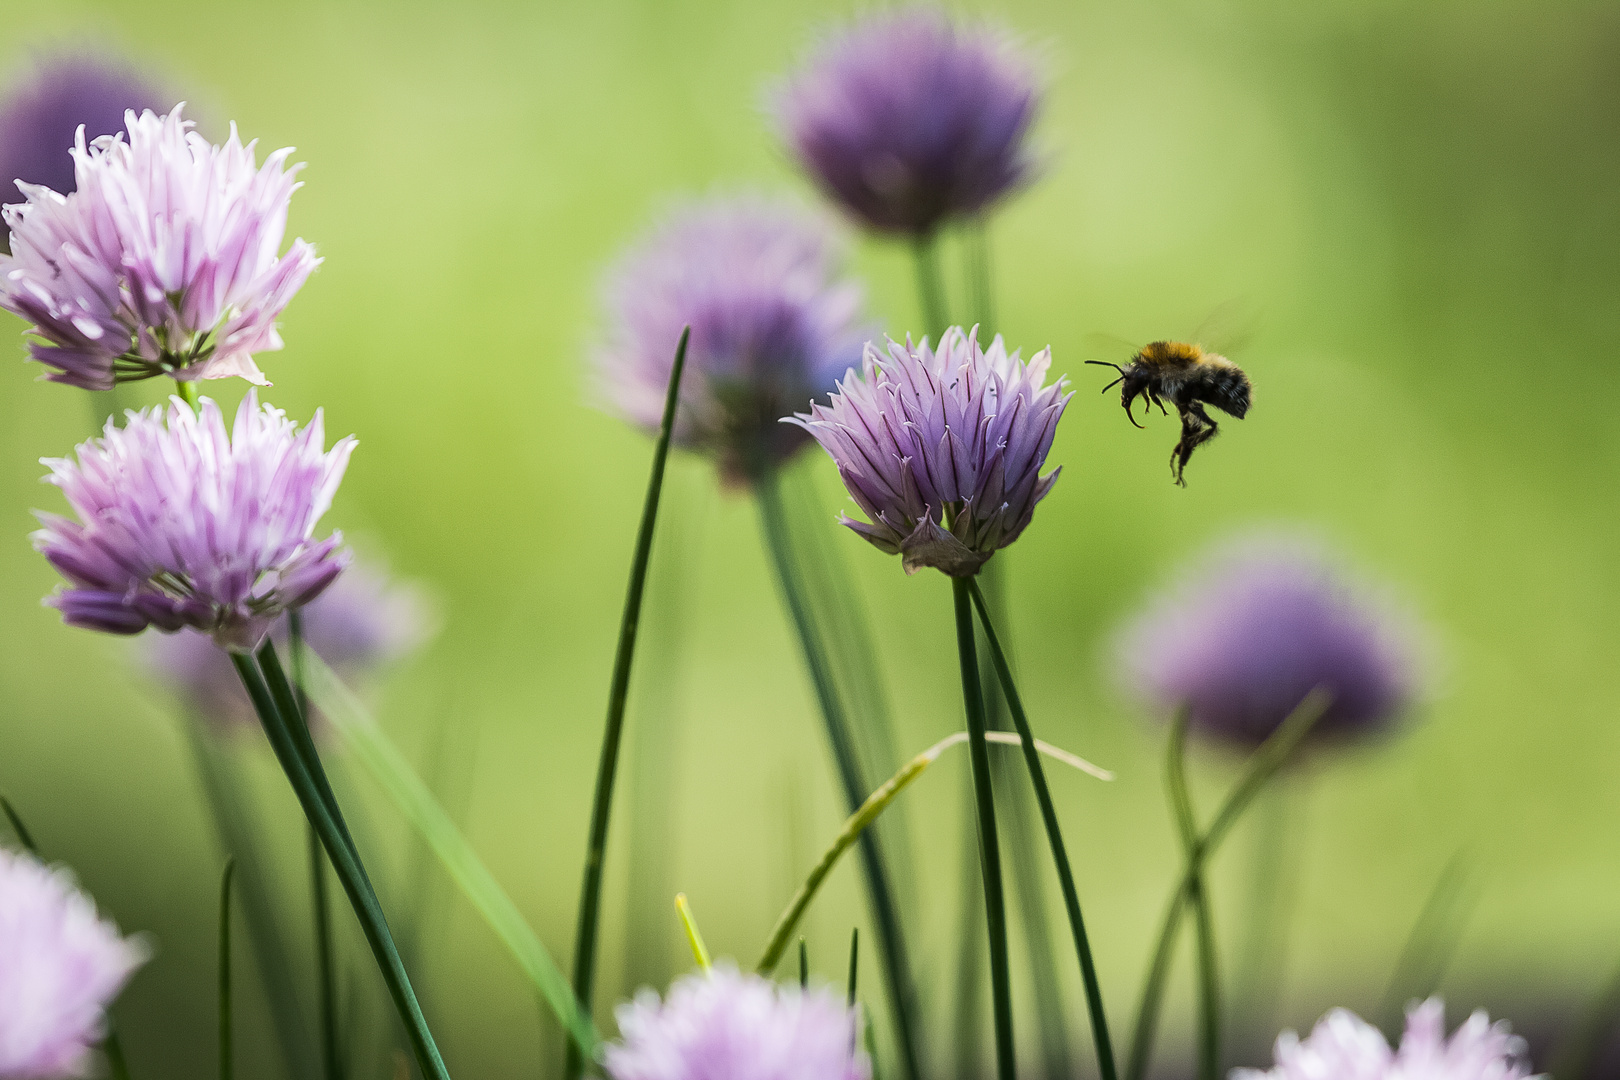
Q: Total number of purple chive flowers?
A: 11